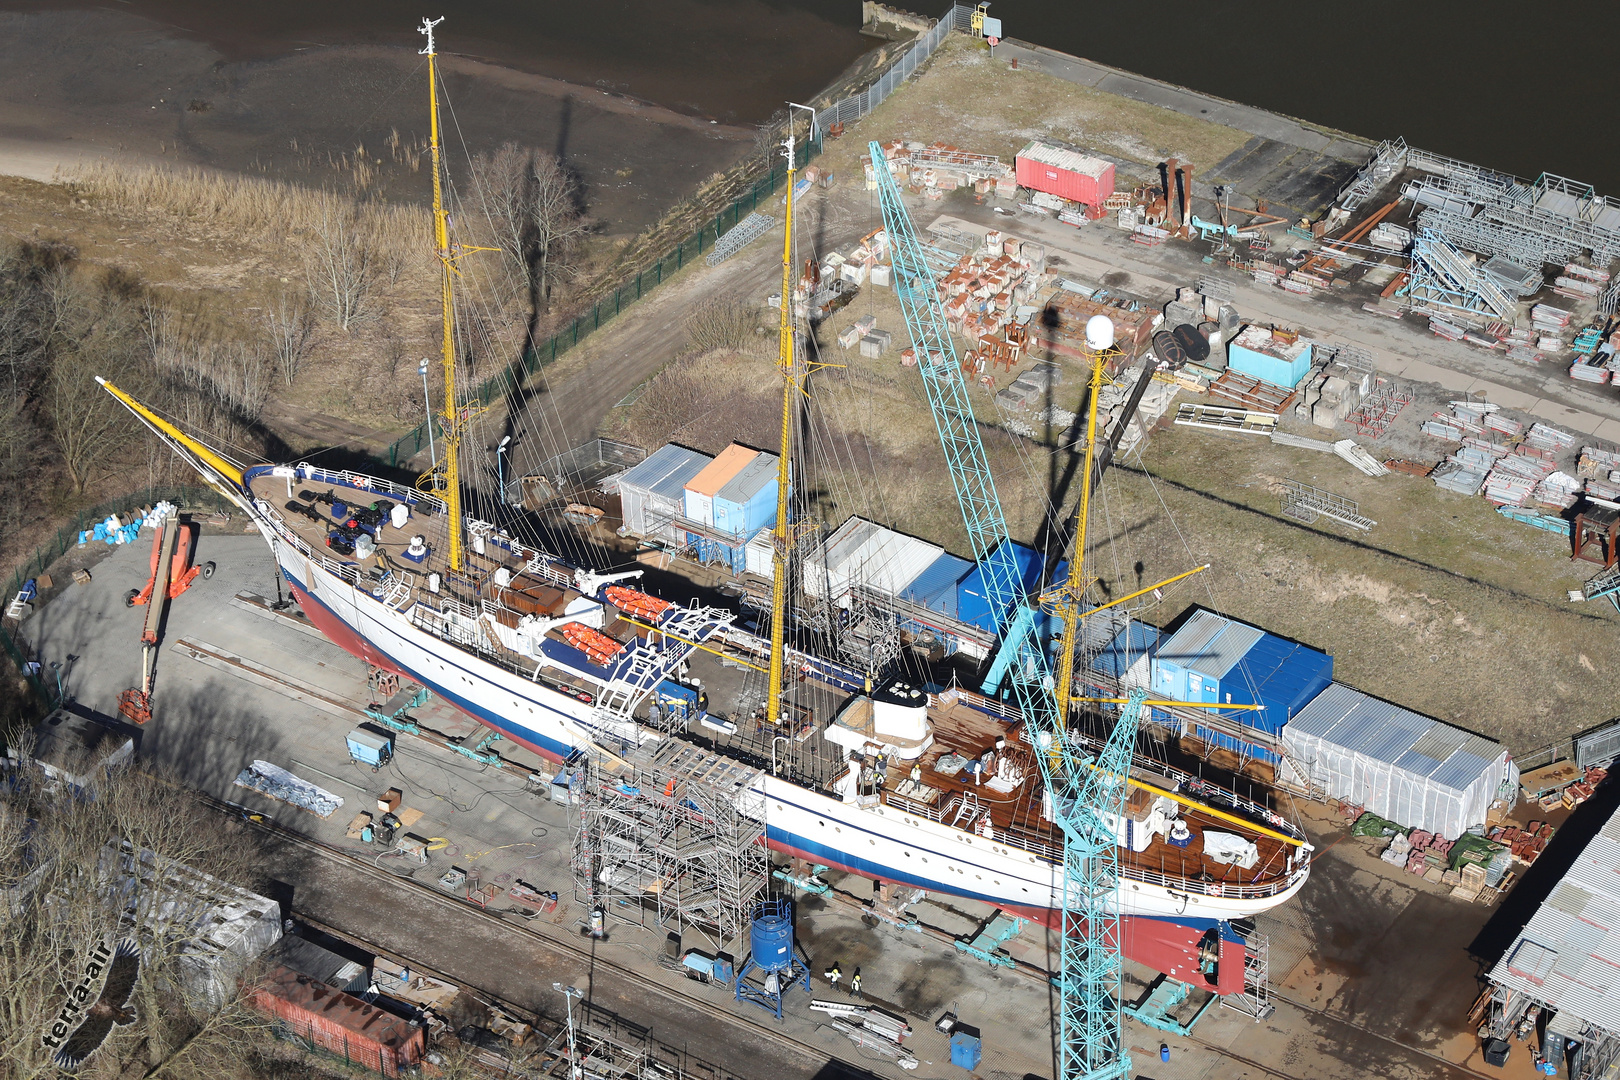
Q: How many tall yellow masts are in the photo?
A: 3